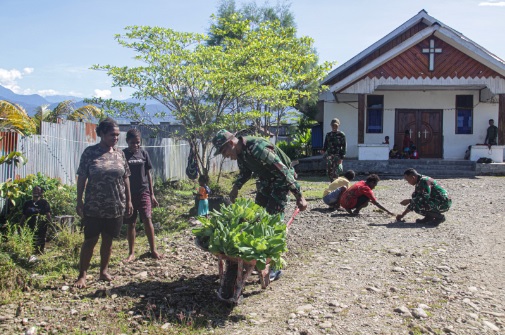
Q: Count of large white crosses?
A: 1